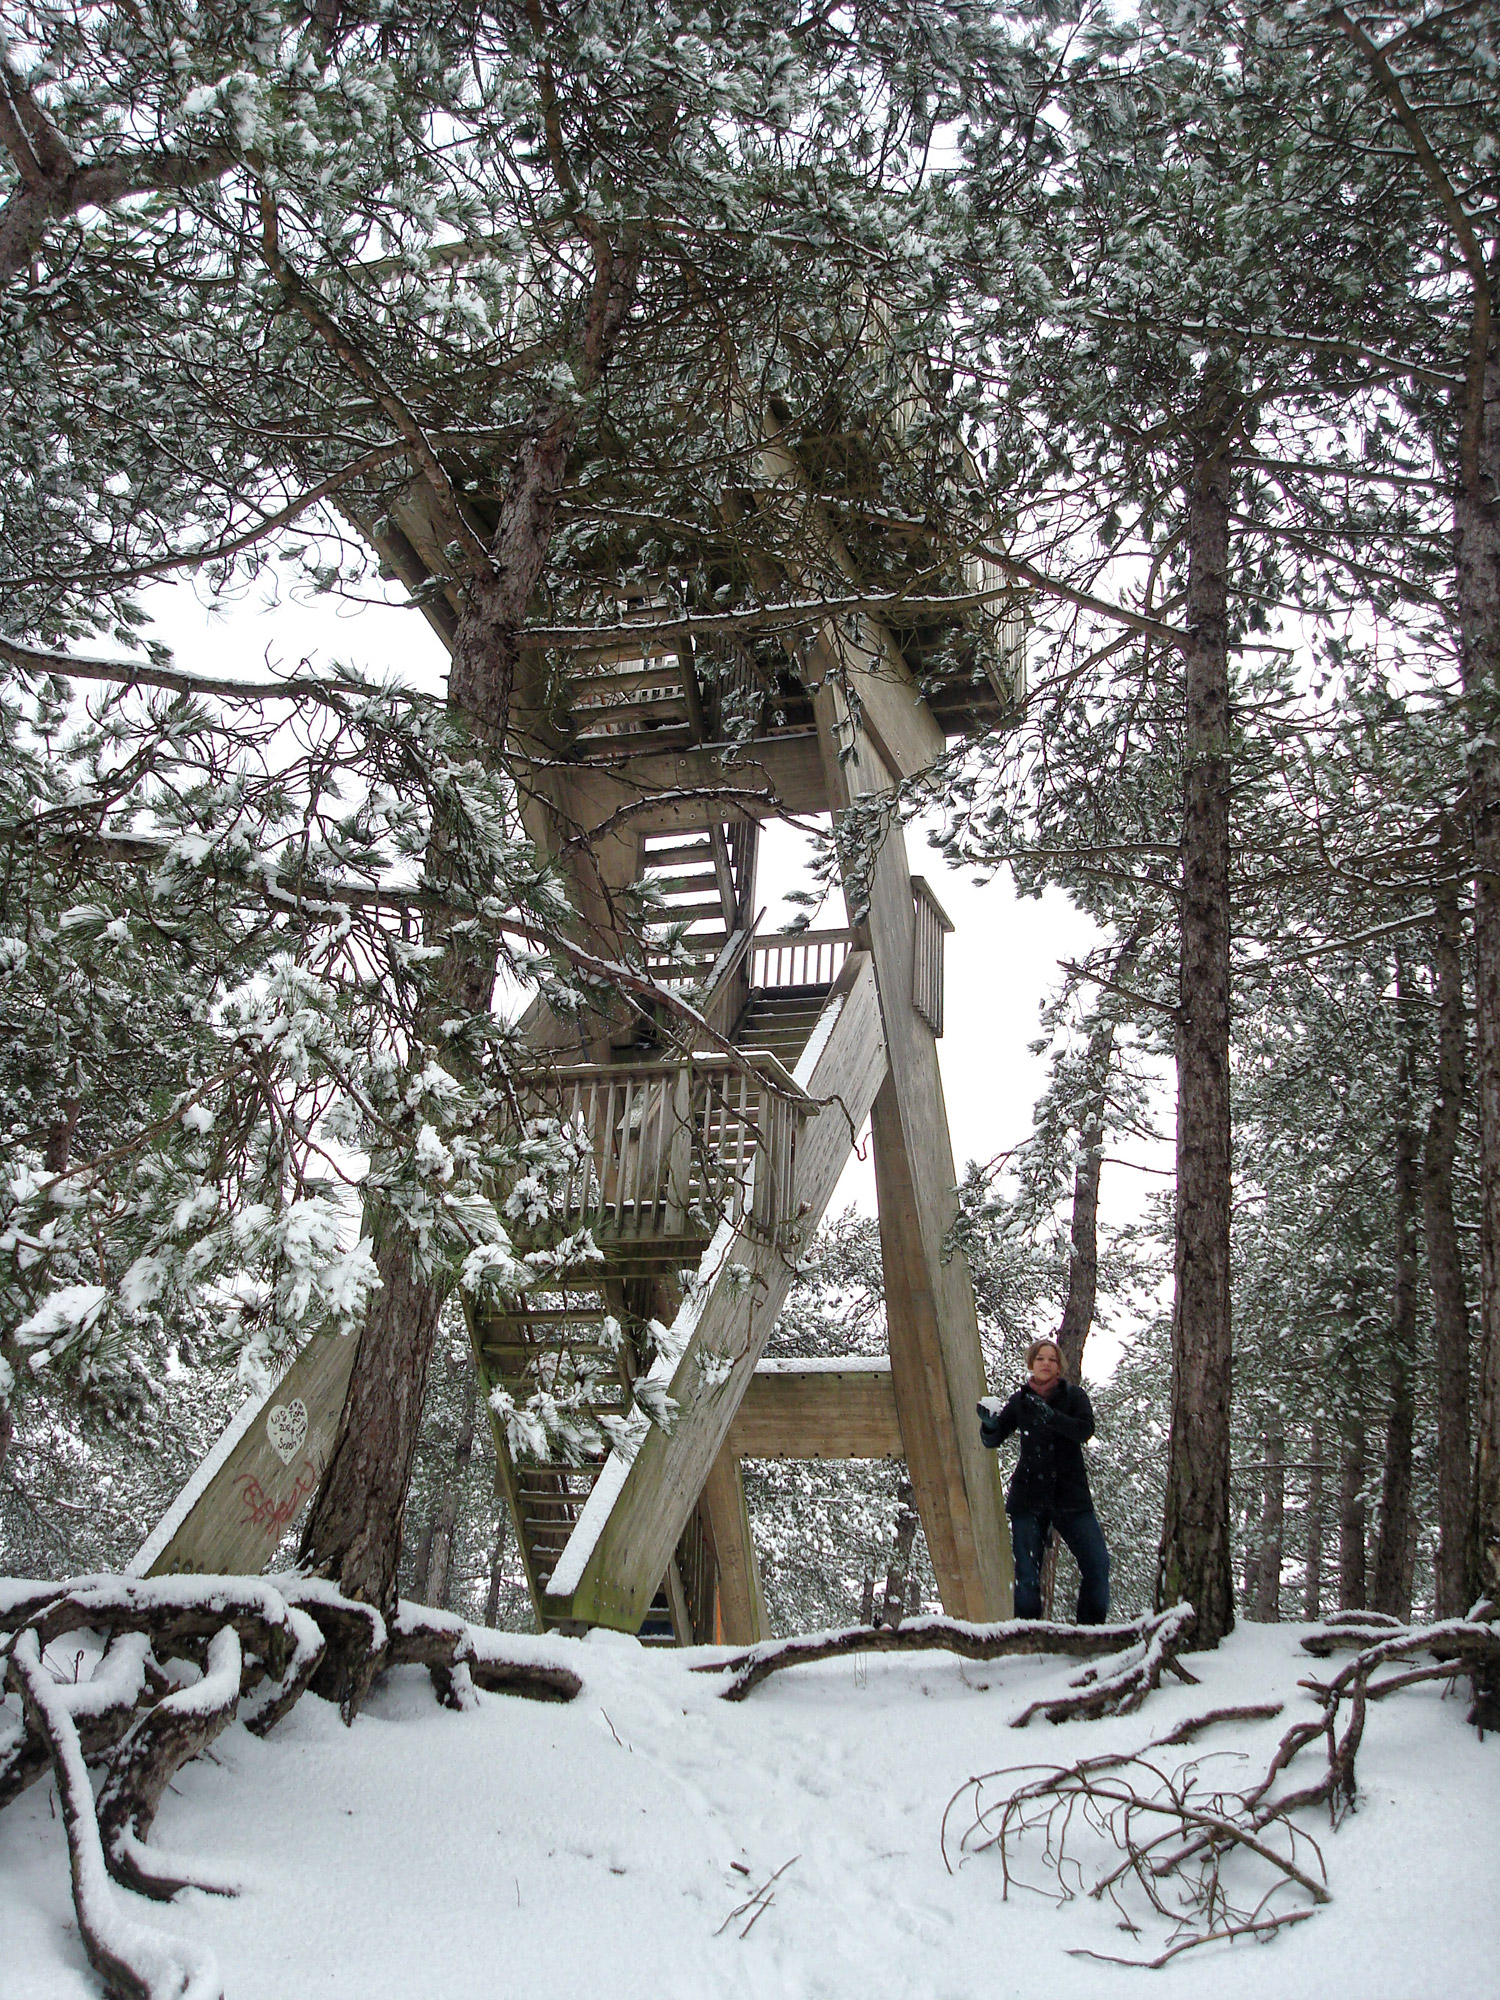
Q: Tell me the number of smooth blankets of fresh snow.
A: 1